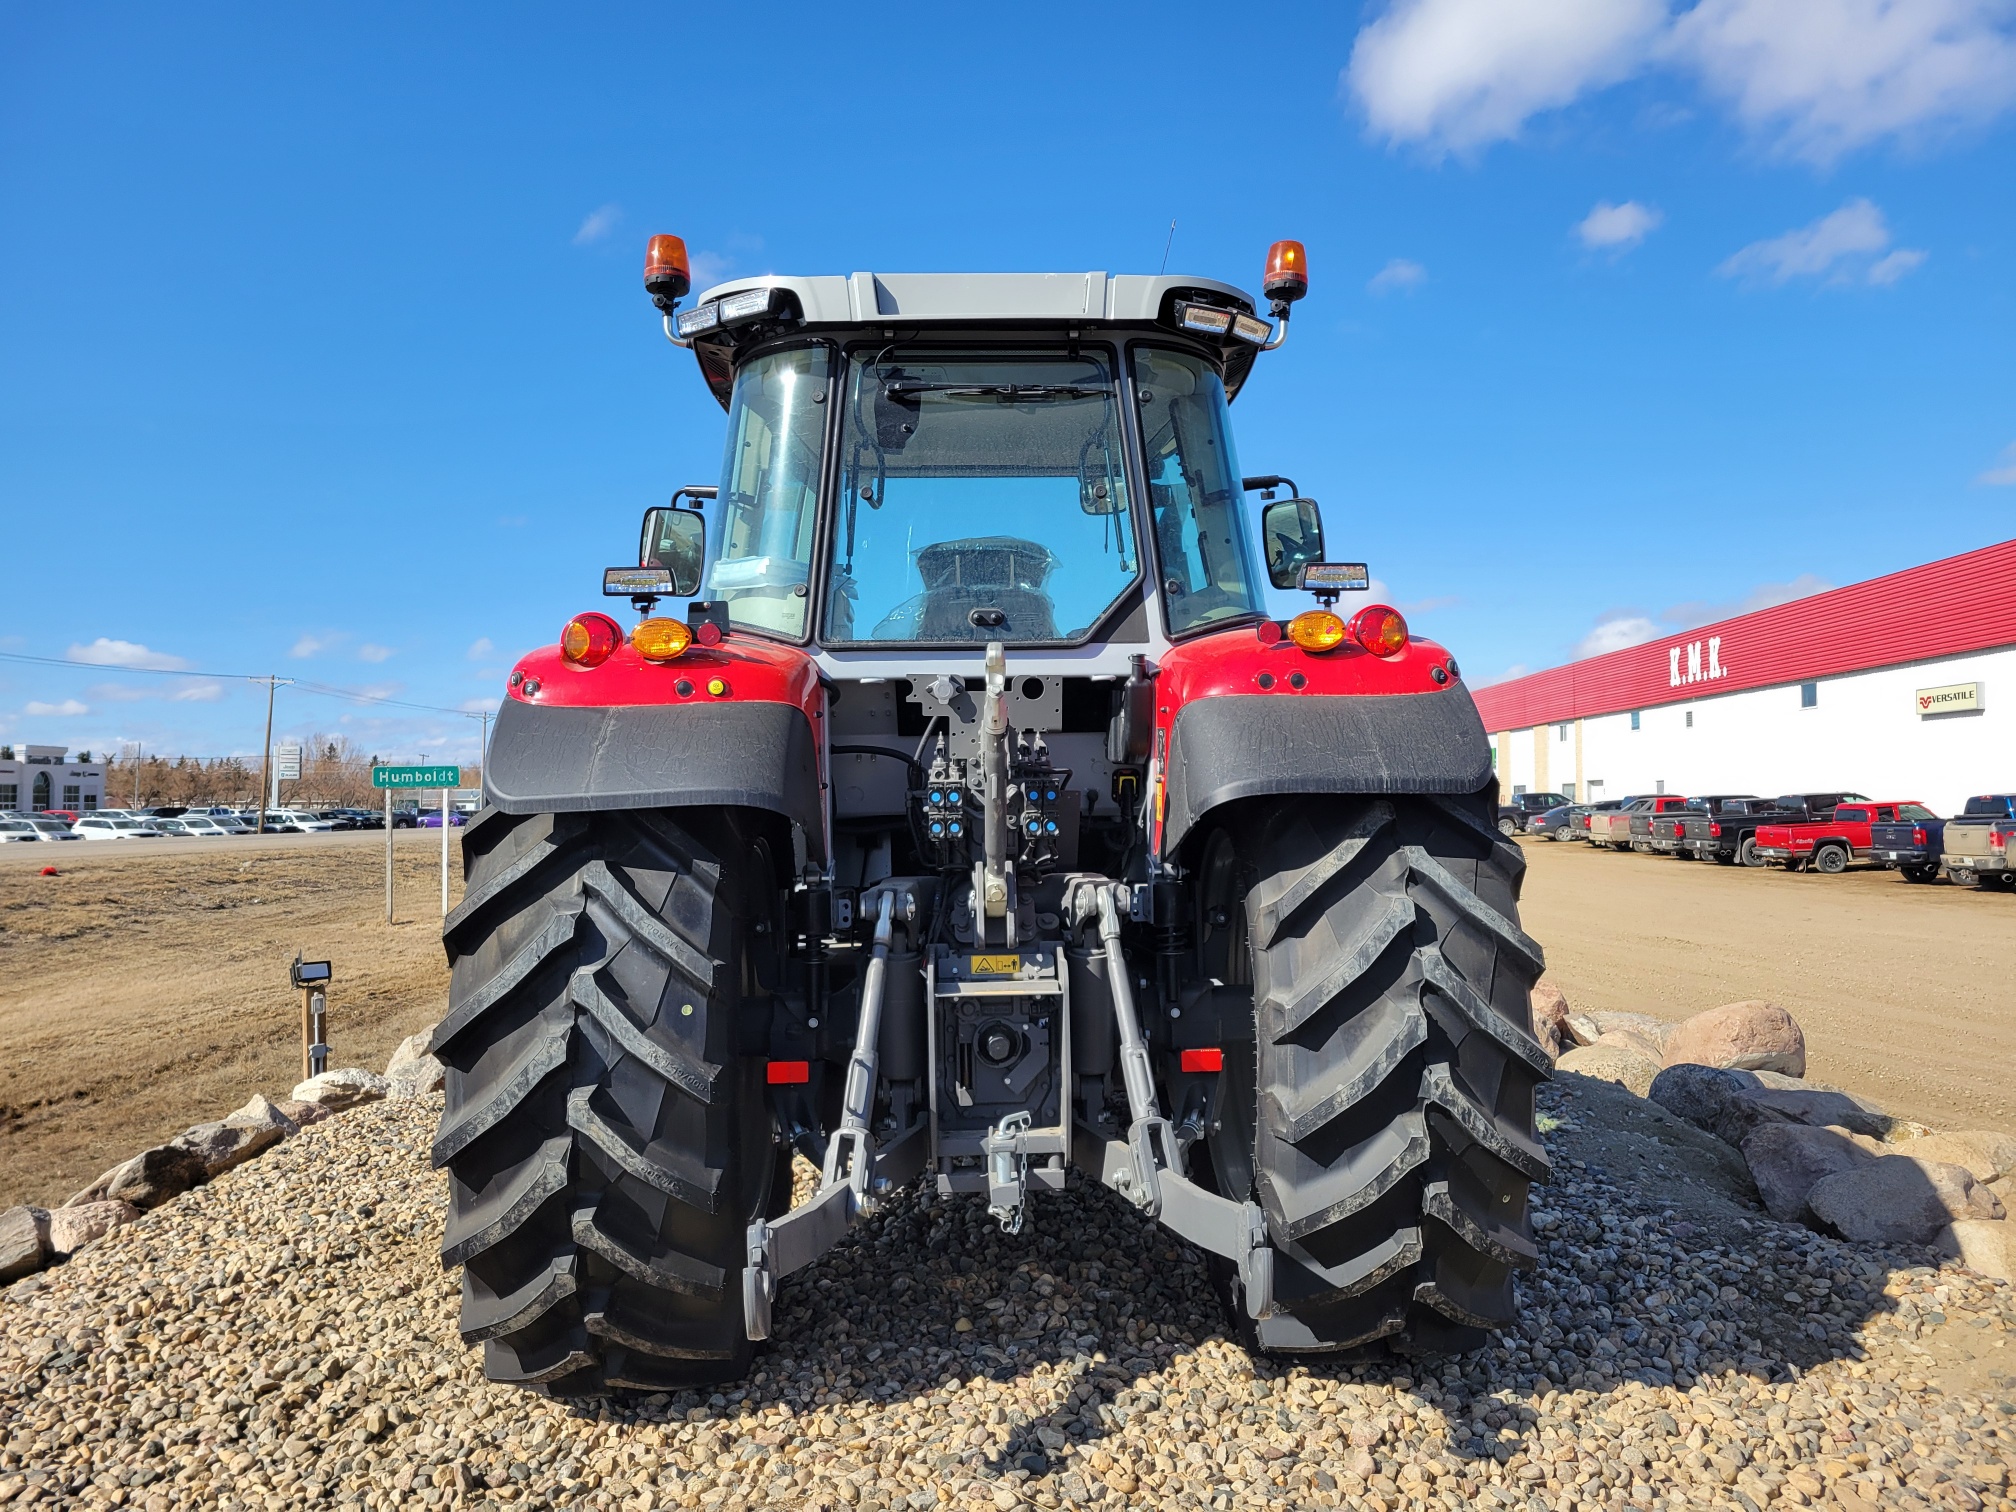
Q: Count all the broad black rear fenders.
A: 2